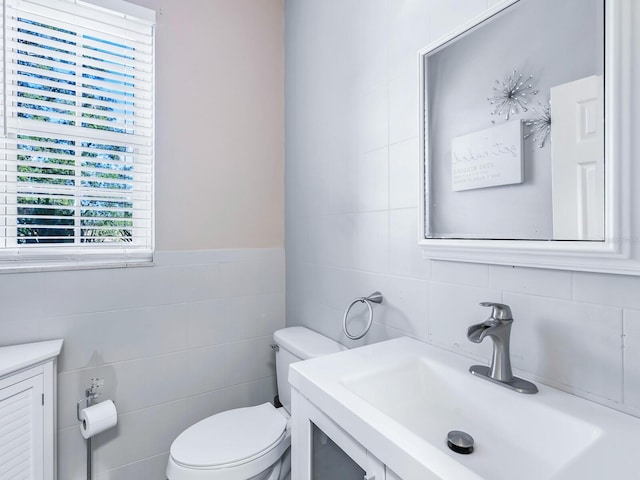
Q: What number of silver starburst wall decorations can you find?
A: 2